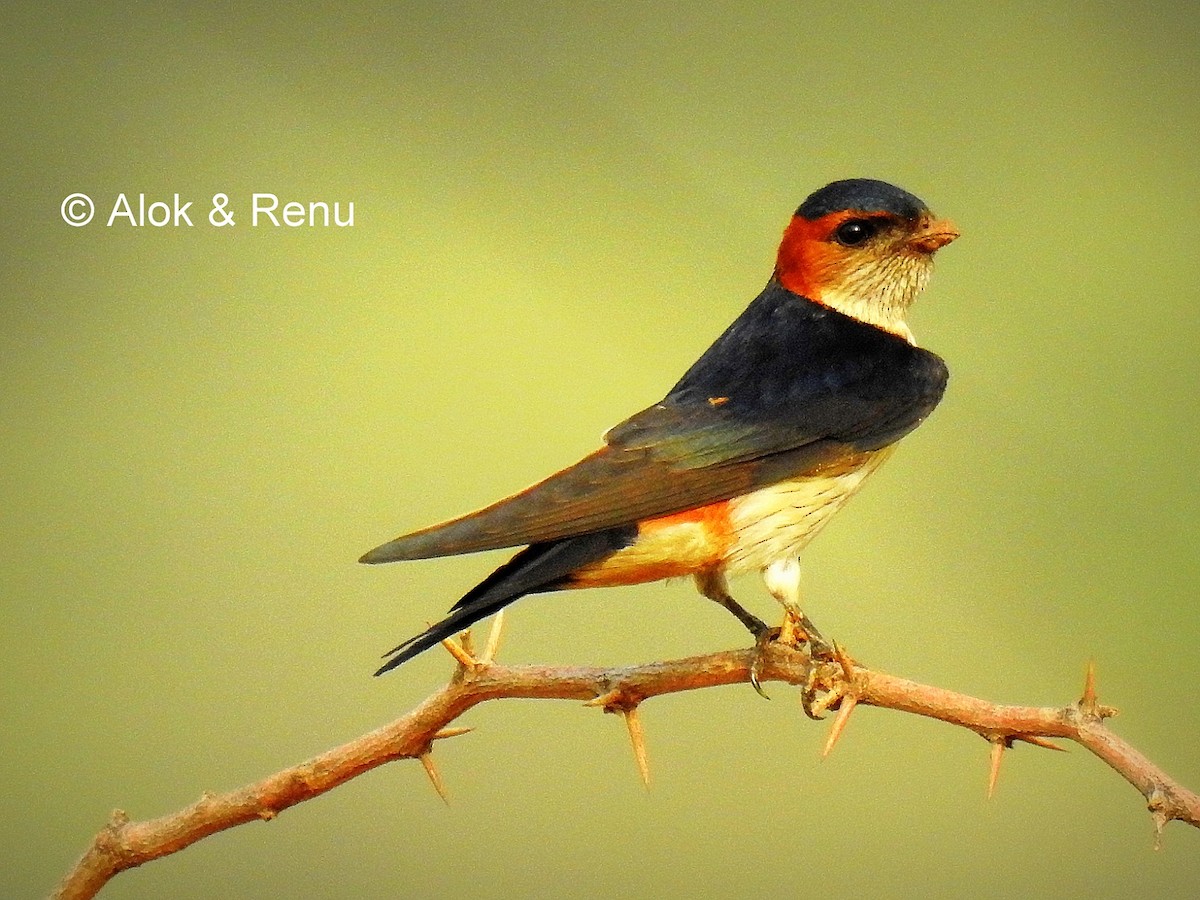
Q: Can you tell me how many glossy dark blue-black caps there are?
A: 1